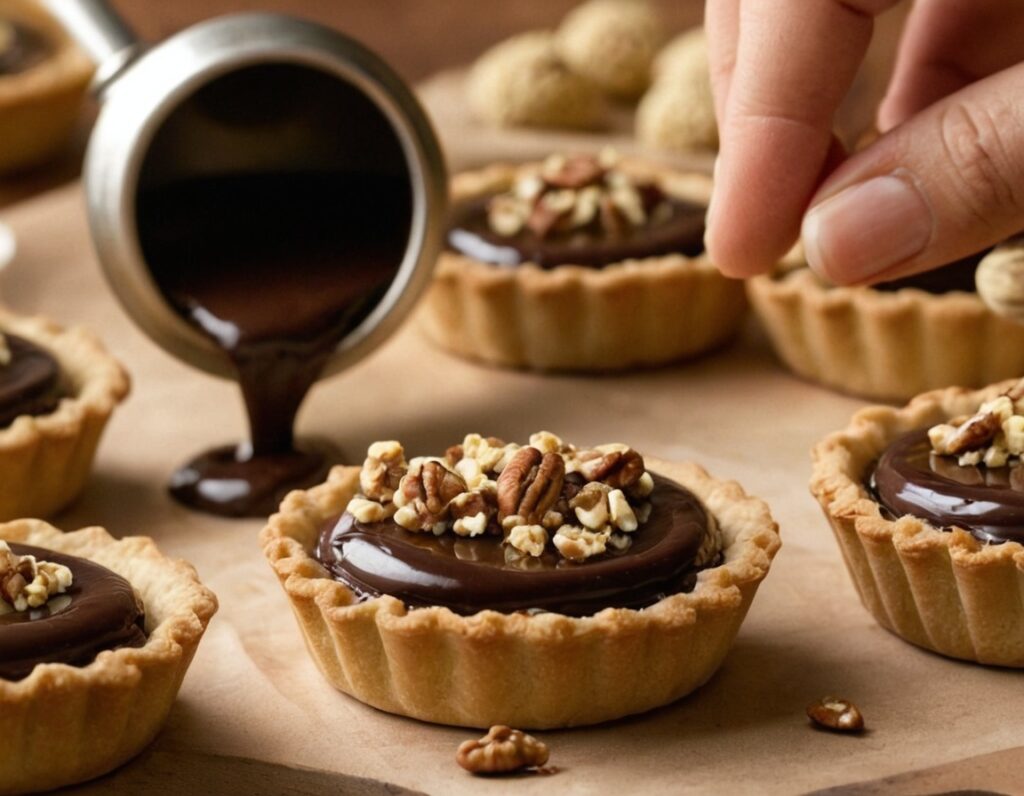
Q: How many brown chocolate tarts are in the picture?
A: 7